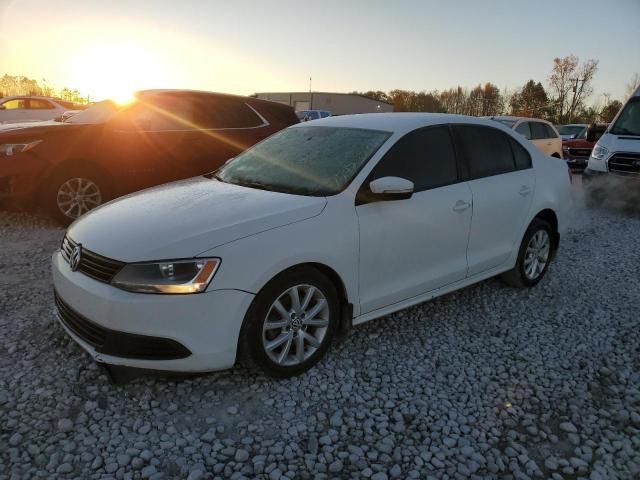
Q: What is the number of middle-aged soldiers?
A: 0